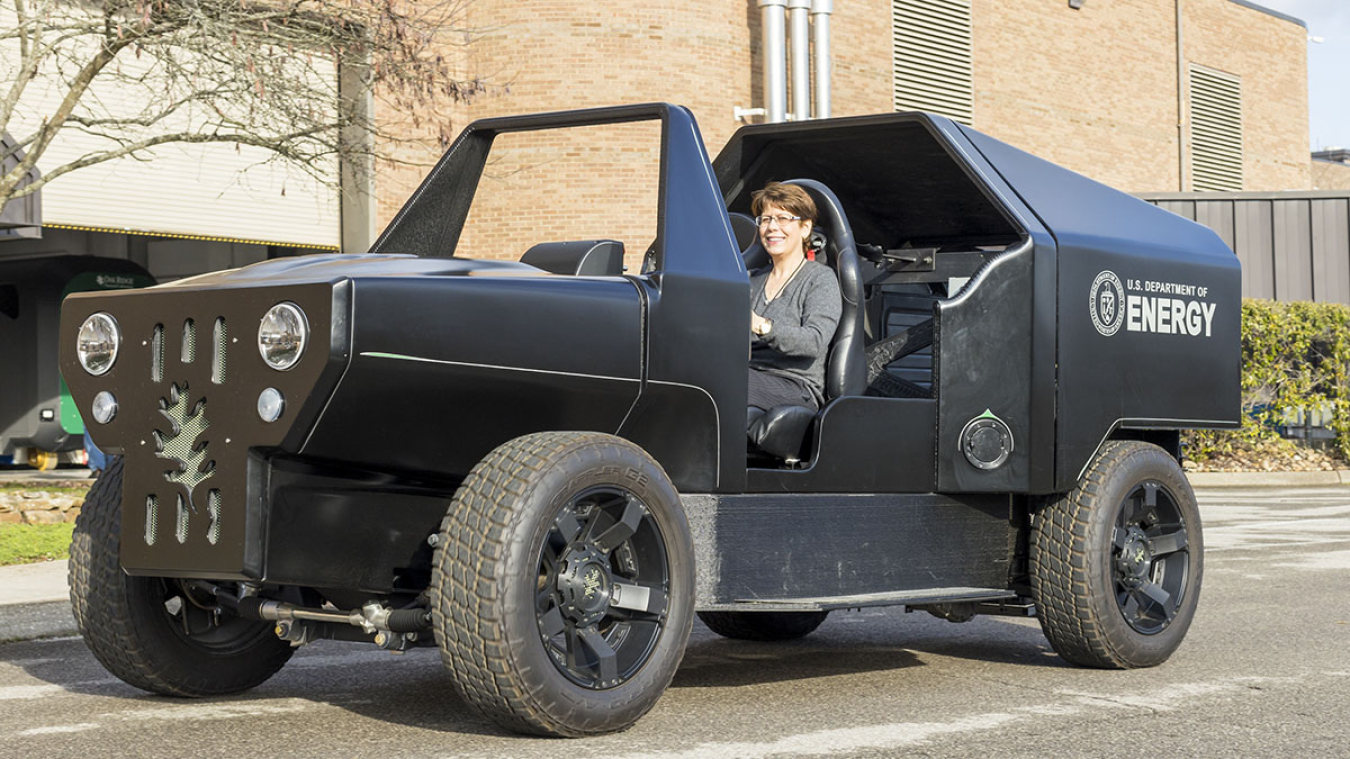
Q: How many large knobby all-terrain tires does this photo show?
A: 4